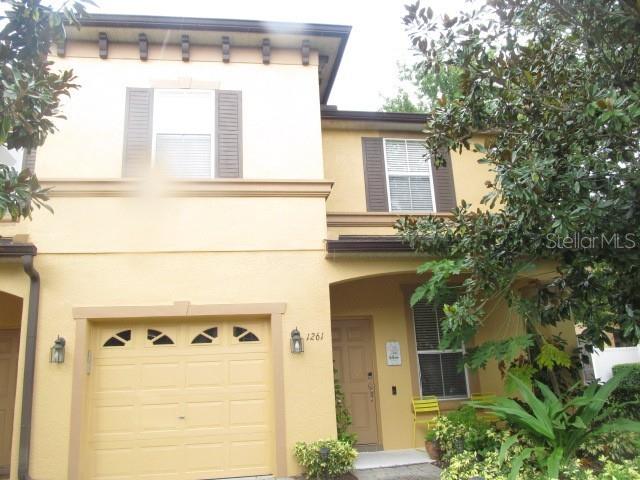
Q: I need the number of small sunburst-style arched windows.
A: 4